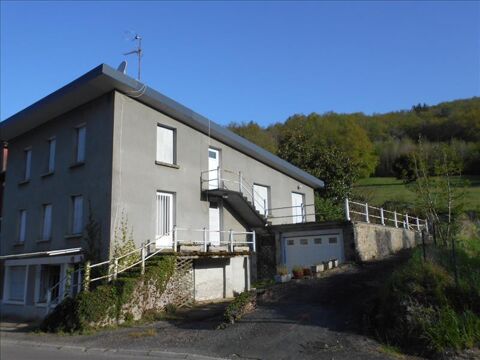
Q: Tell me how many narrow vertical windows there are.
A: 6